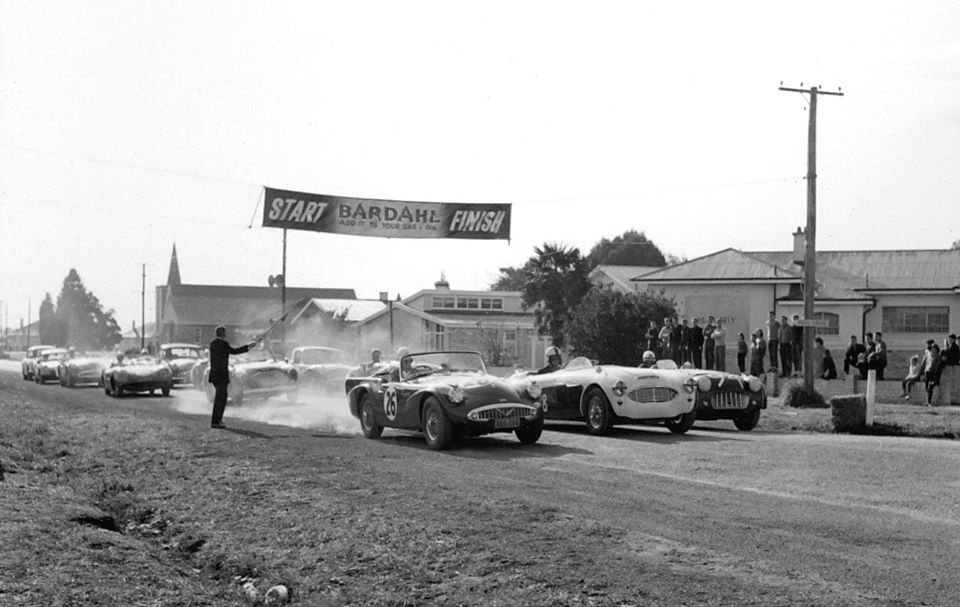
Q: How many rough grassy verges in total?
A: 2